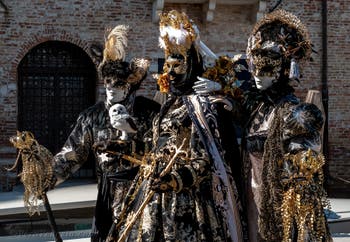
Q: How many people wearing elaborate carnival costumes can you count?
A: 3